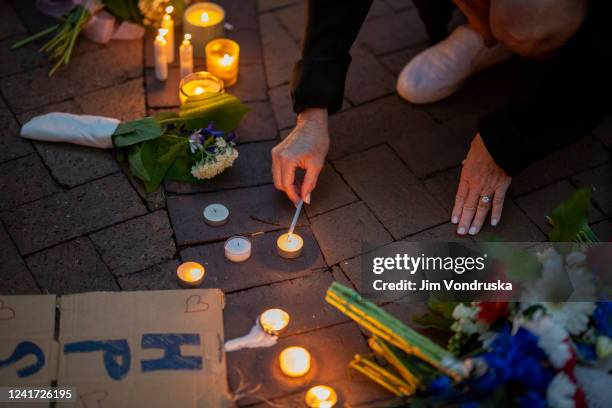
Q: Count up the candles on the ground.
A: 13